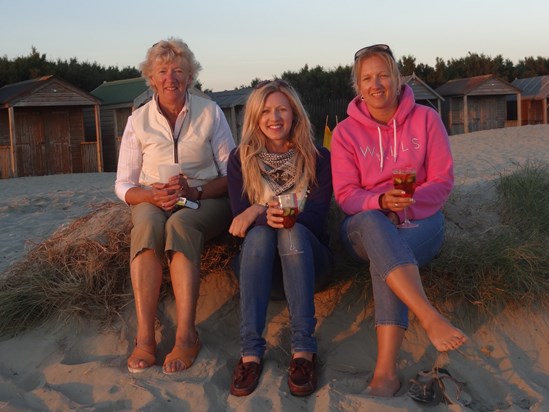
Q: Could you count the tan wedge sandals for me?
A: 2